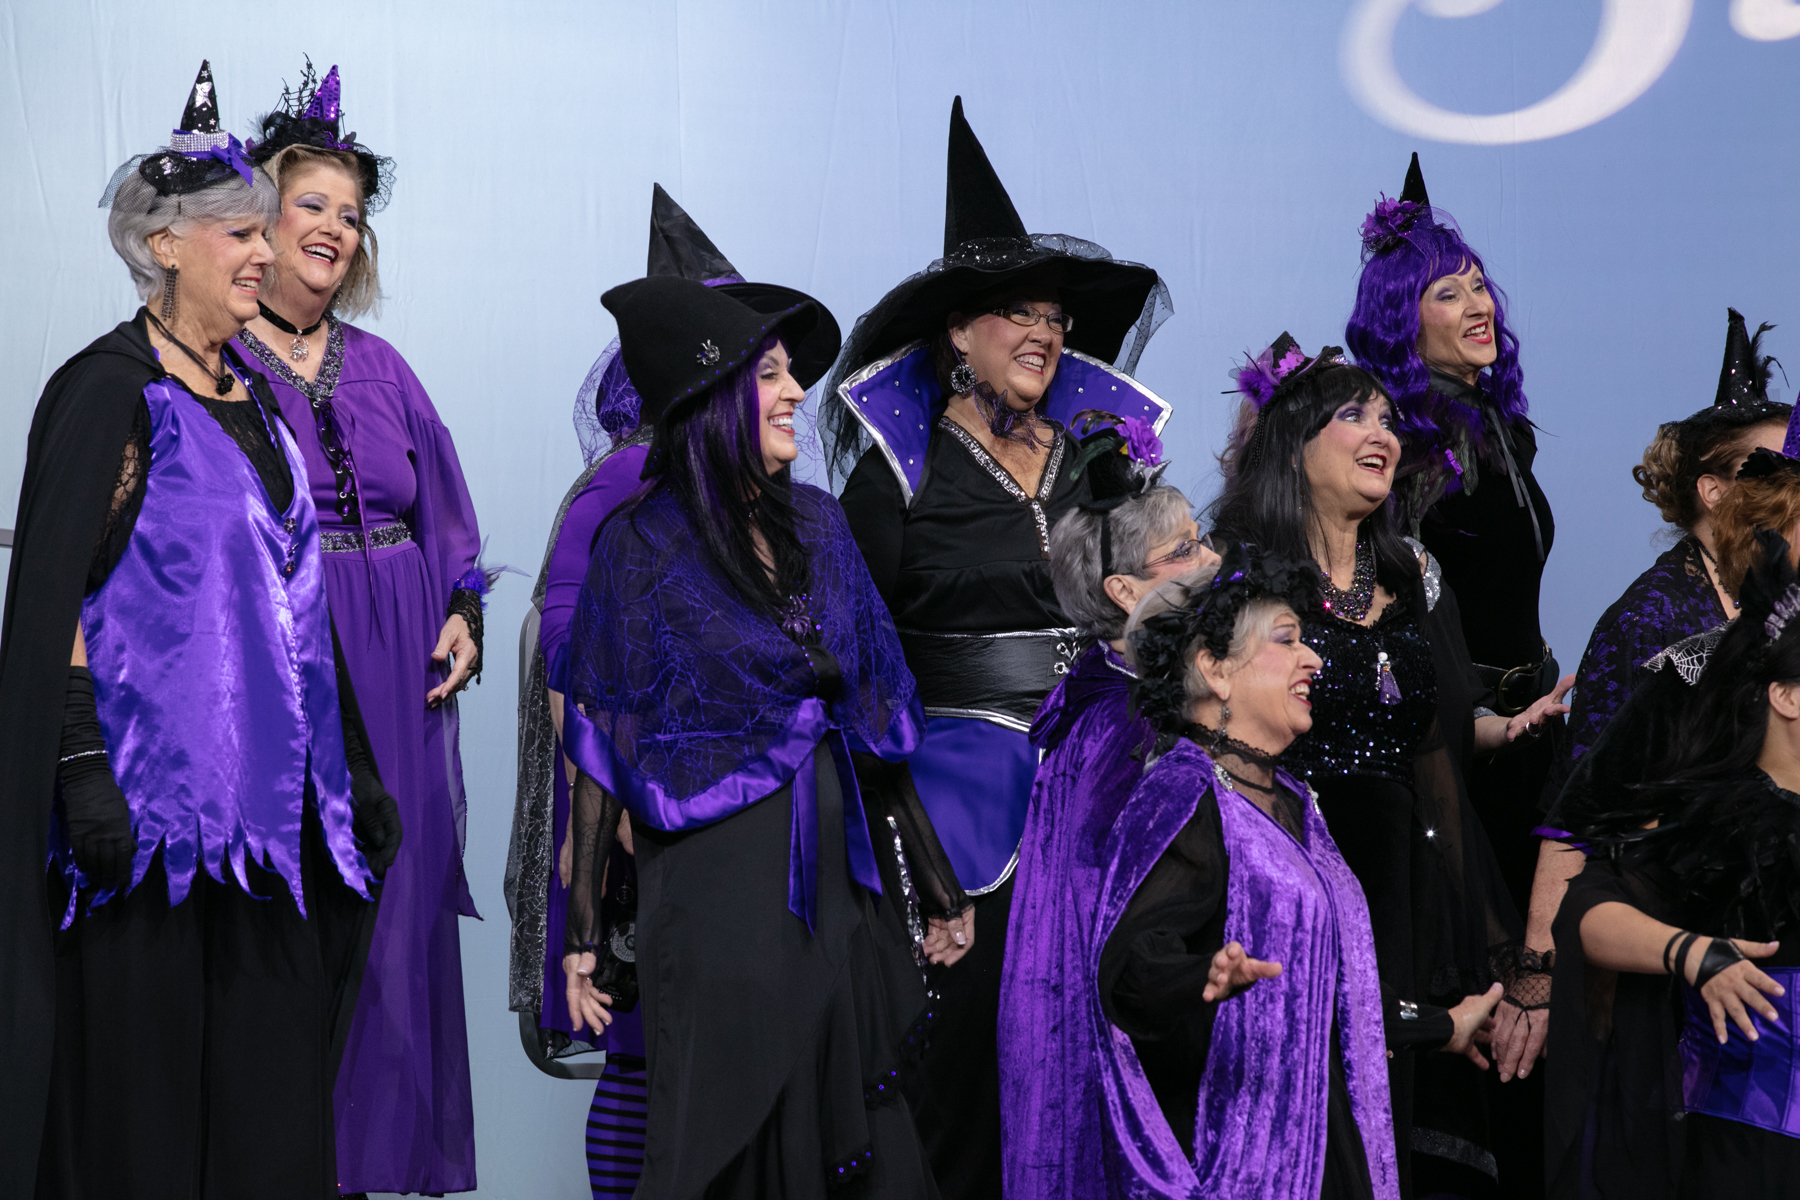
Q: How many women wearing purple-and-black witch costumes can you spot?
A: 12